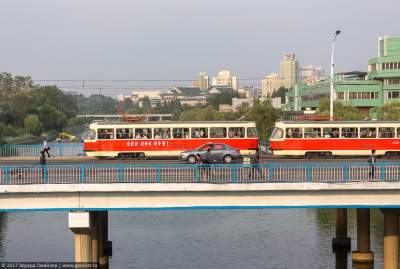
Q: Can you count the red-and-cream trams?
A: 2